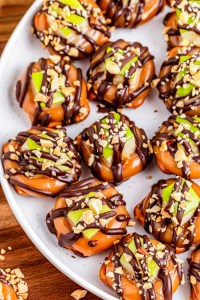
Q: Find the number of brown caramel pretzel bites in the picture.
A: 14